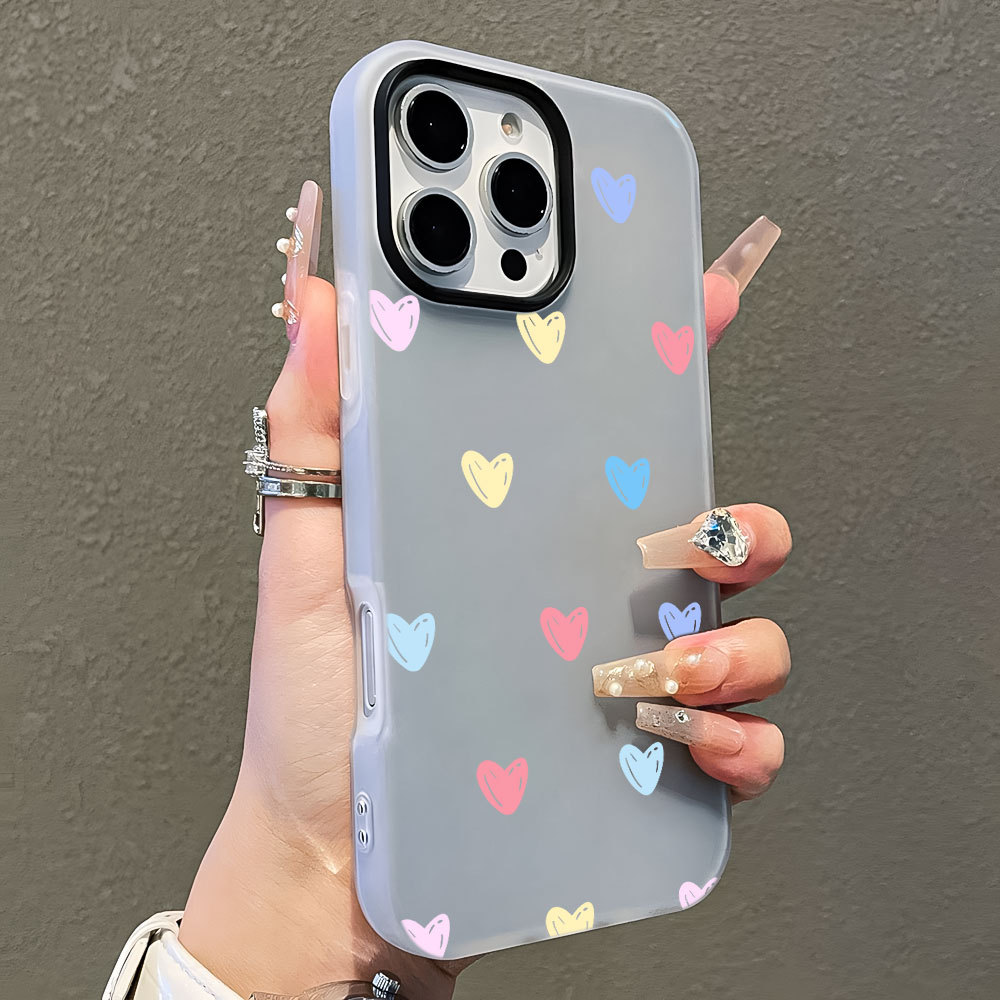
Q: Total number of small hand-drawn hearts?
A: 14